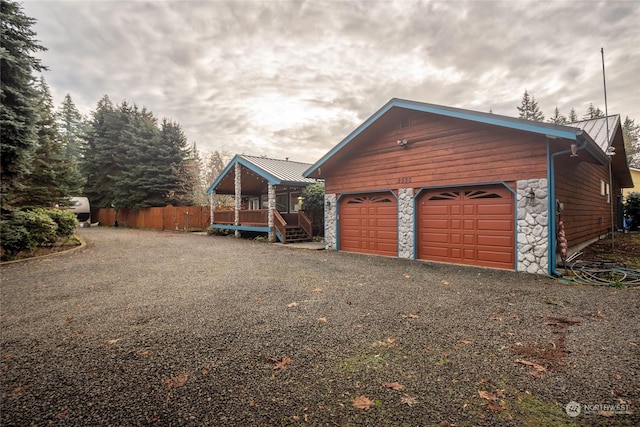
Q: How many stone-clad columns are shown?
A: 6